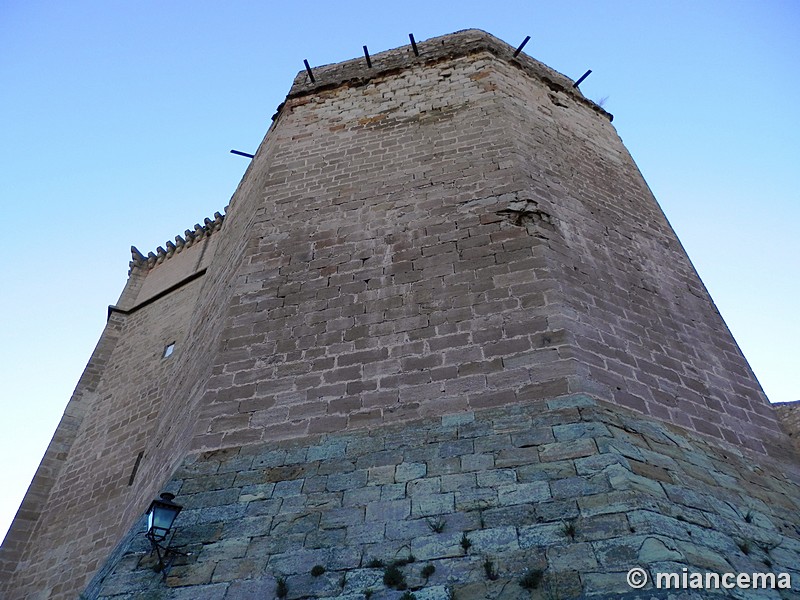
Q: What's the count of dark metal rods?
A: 6